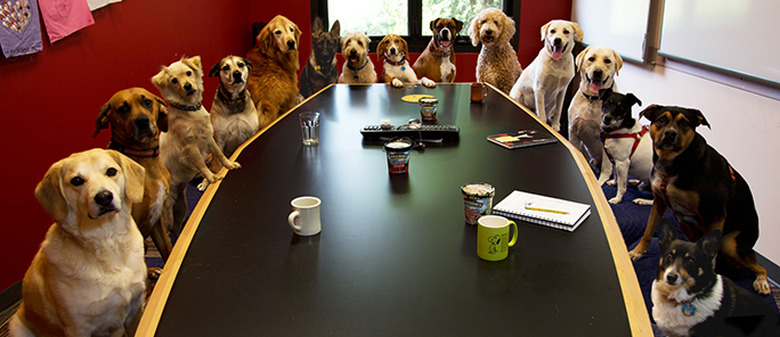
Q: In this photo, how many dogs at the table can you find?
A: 15